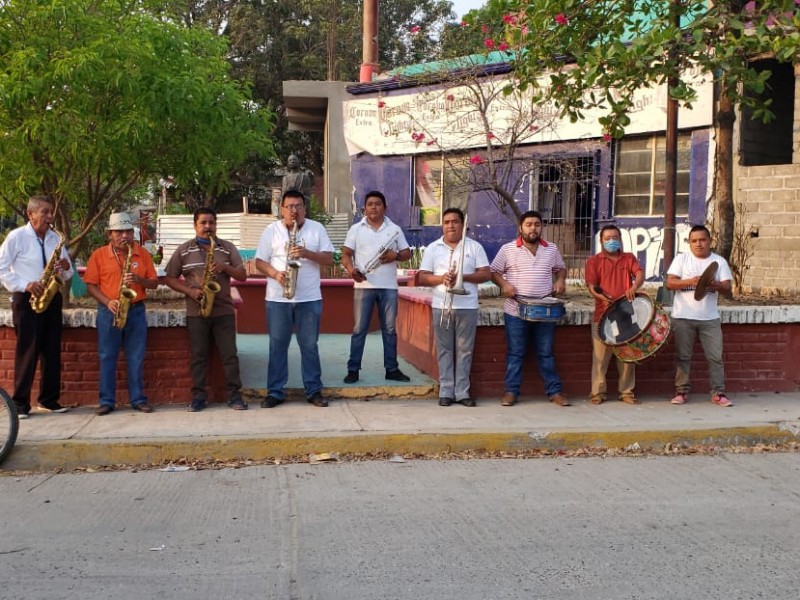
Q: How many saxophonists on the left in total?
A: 4